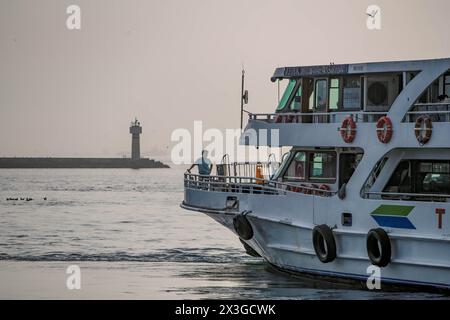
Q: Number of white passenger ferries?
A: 1